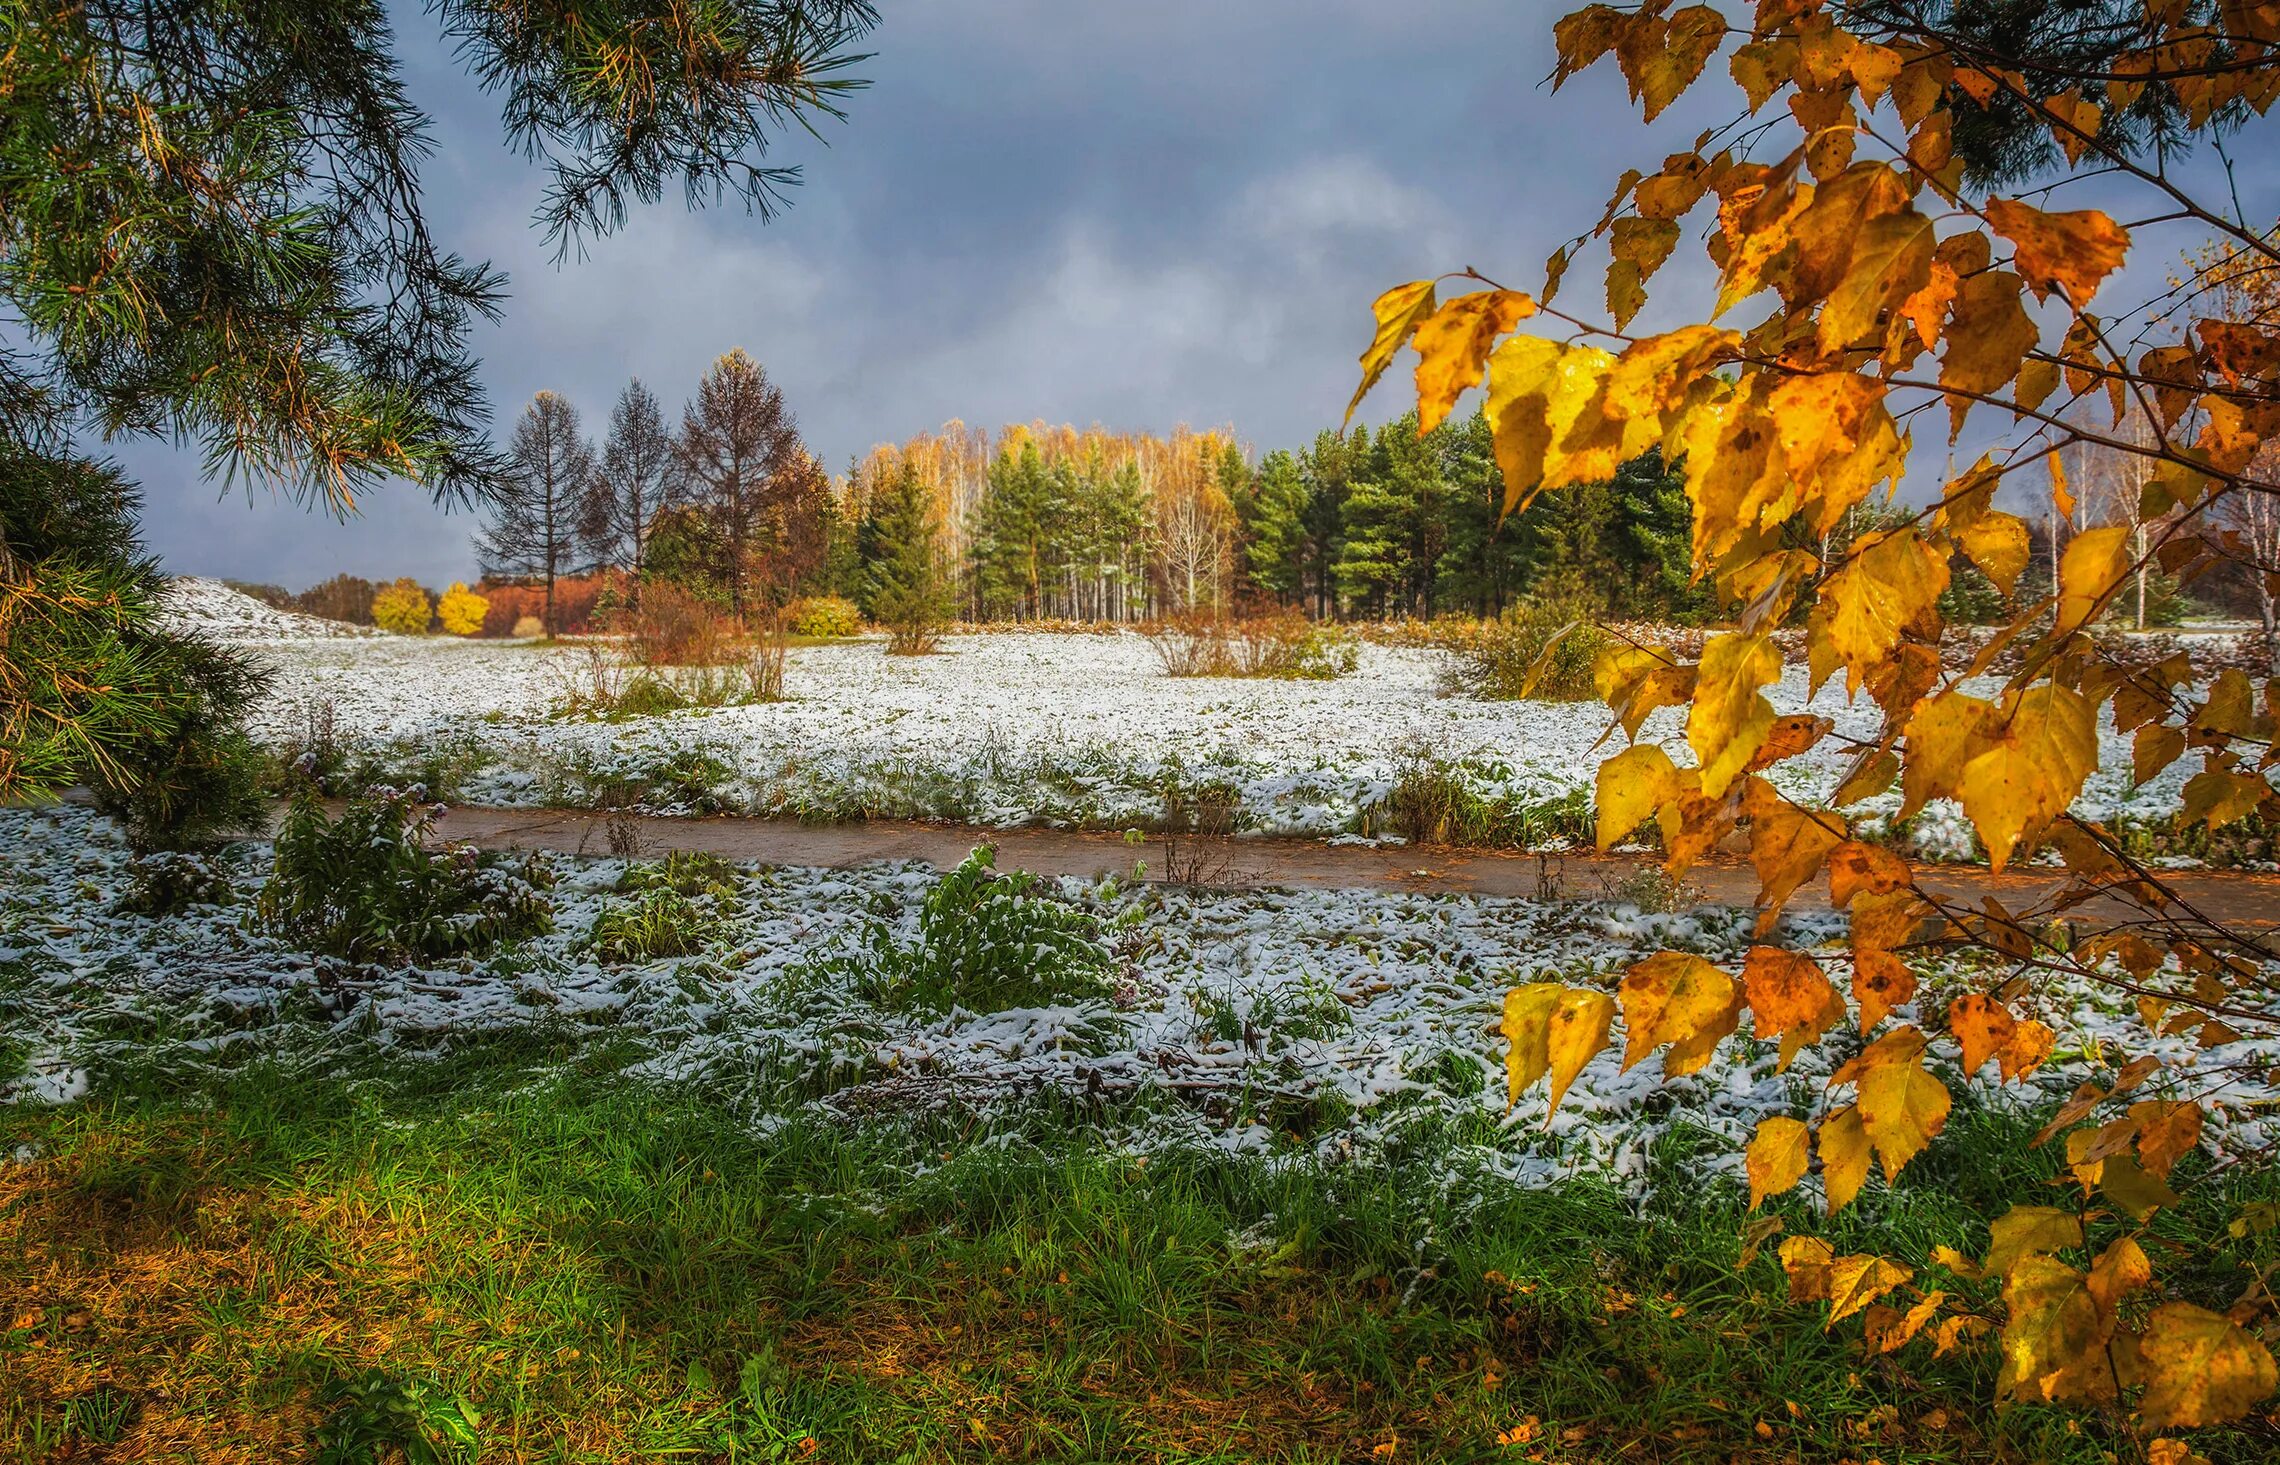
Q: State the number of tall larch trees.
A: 3